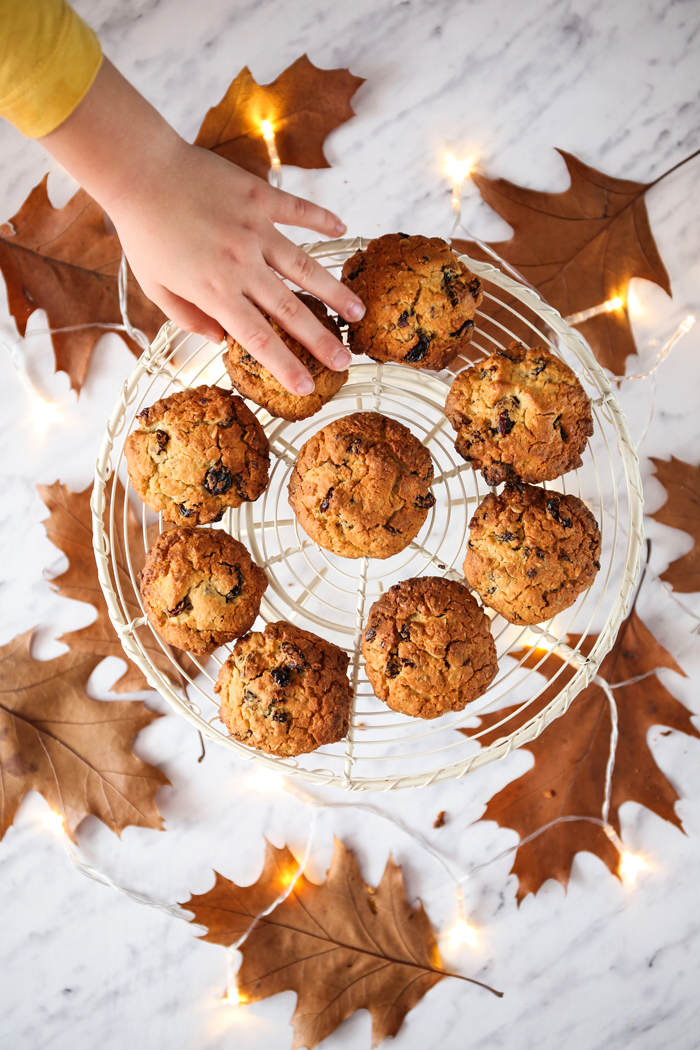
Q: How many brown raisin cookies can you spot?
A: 9